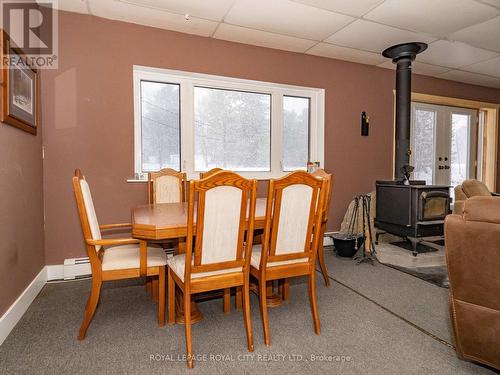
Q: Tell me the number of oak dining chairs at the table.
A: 6